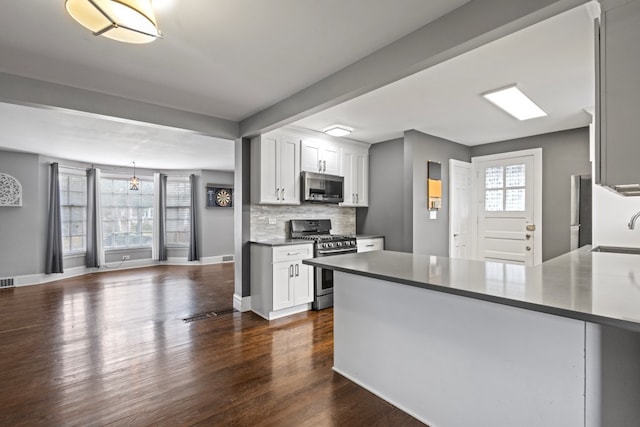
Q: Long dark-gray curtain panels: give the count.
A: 4